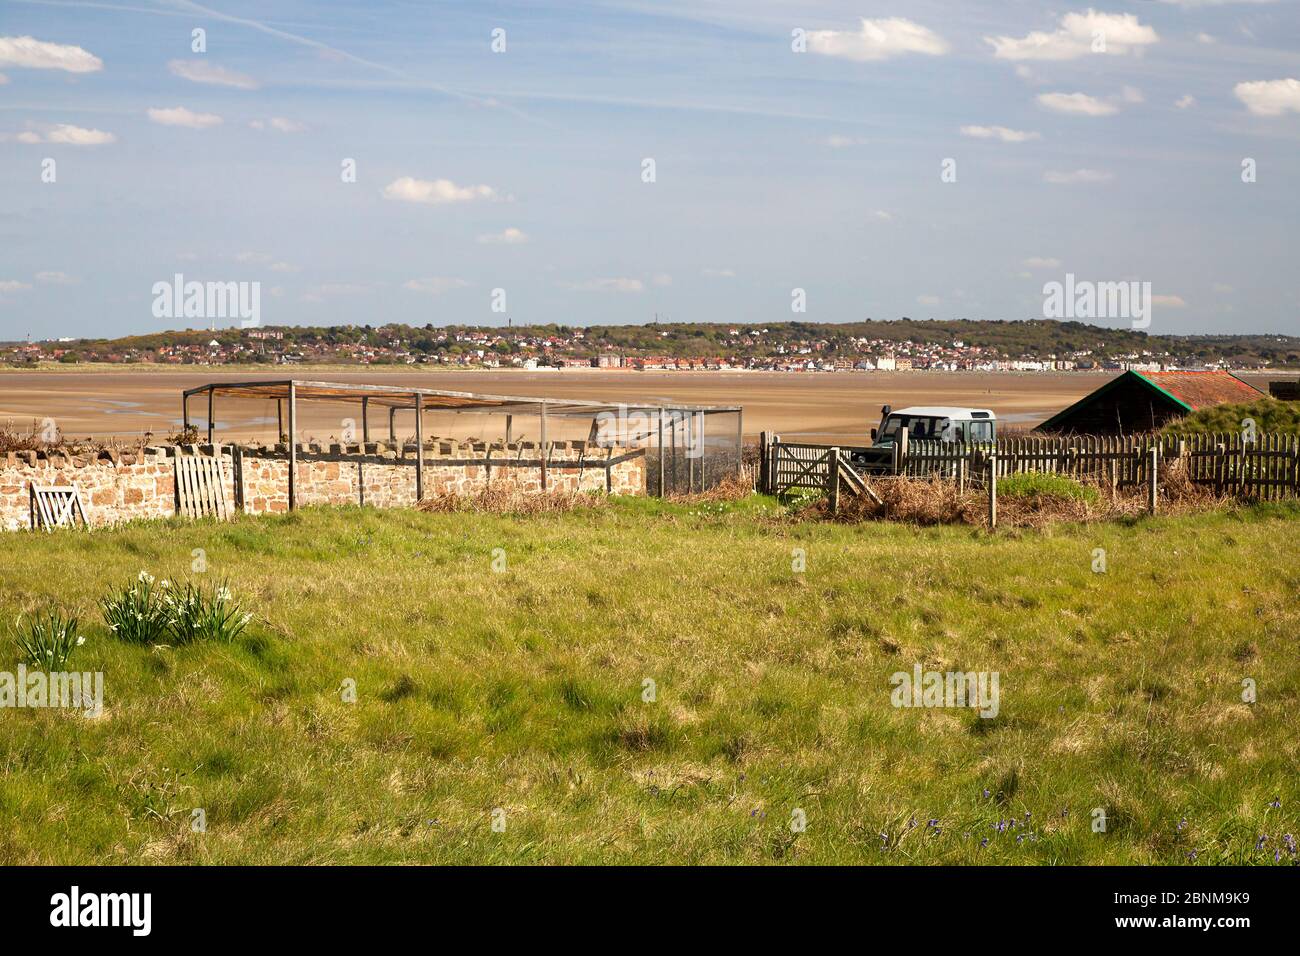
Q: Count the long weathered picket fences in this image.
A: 1